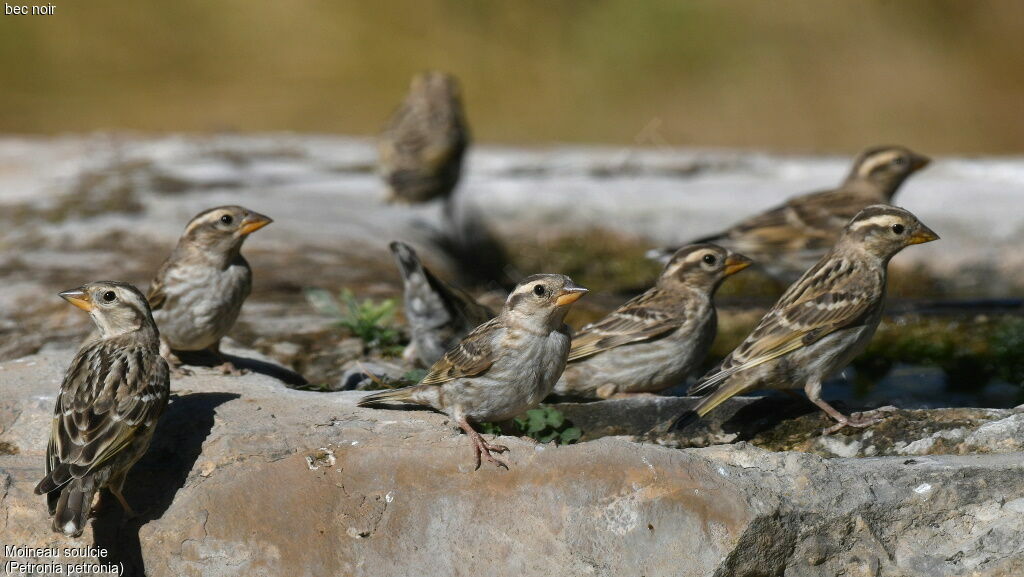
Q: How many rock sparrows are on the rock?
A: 8